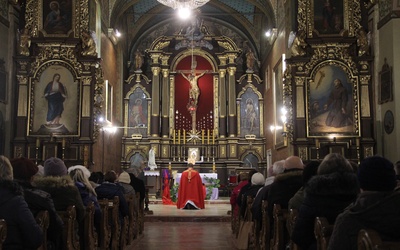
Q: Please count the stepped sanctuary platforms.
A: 1